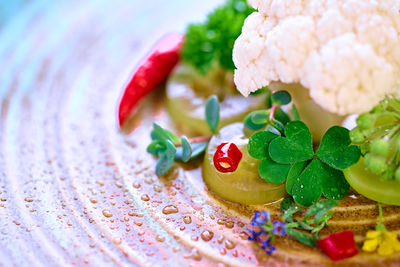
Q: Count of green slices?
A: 3